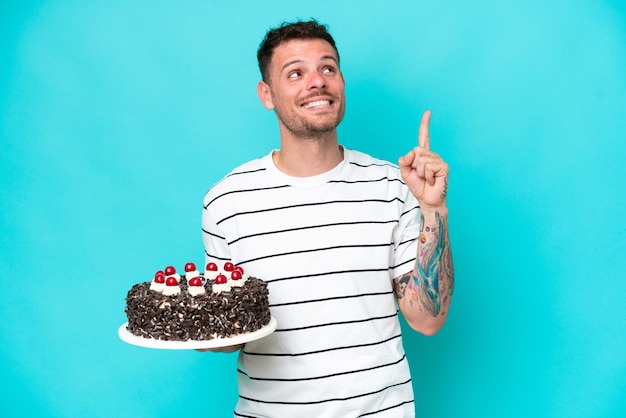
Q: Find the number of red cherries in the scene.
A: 11